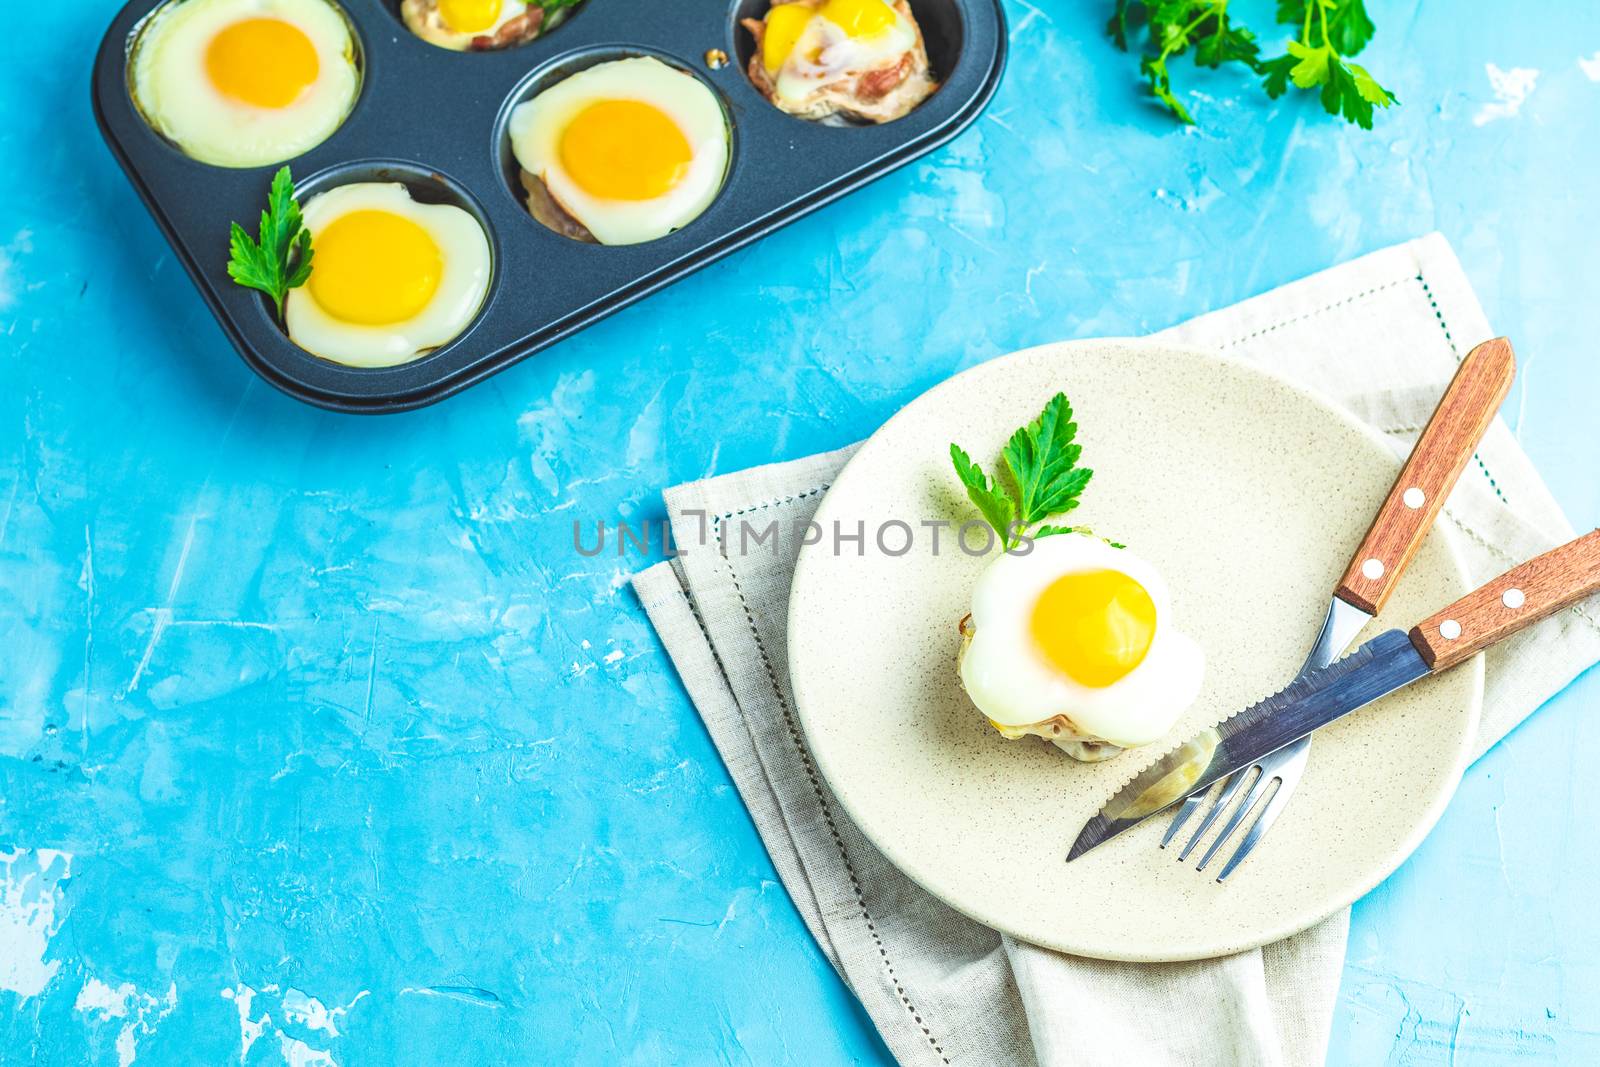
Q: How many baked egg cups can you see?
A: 6